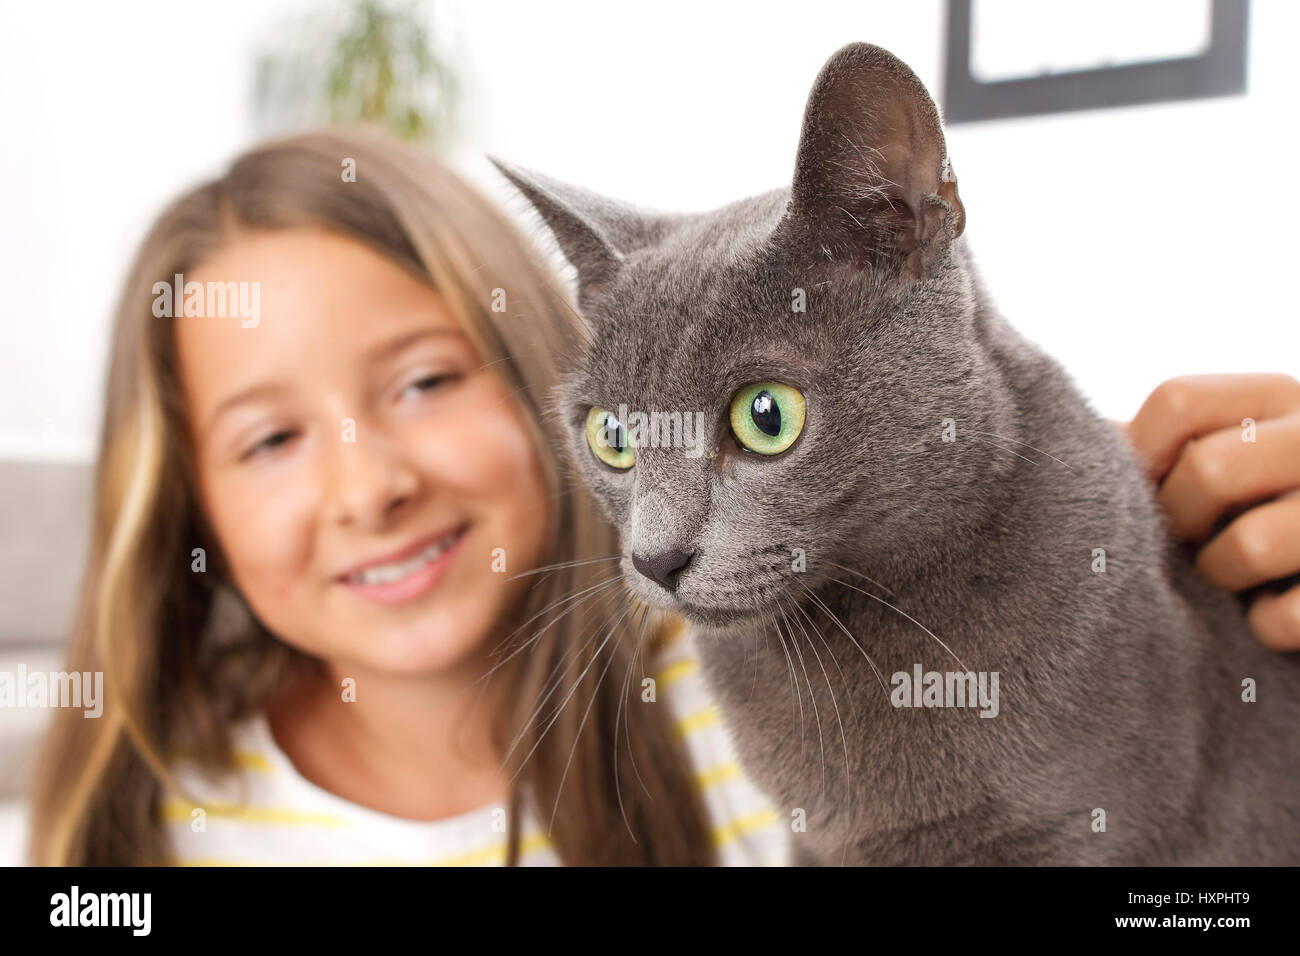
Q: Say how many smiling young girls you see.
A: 1